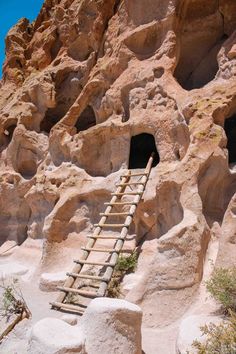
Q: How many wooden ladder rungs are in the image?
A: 12